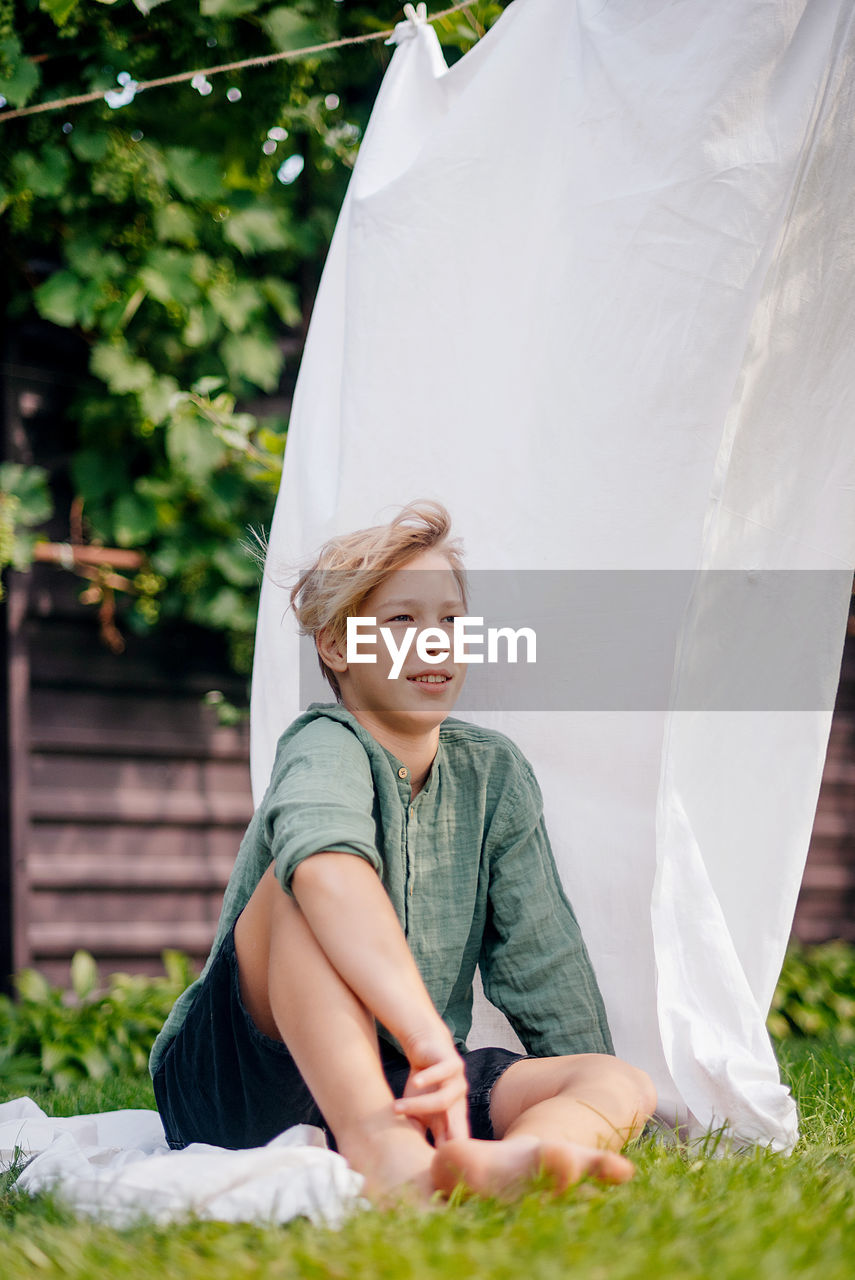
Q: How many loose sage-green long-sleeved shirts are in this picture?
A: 1